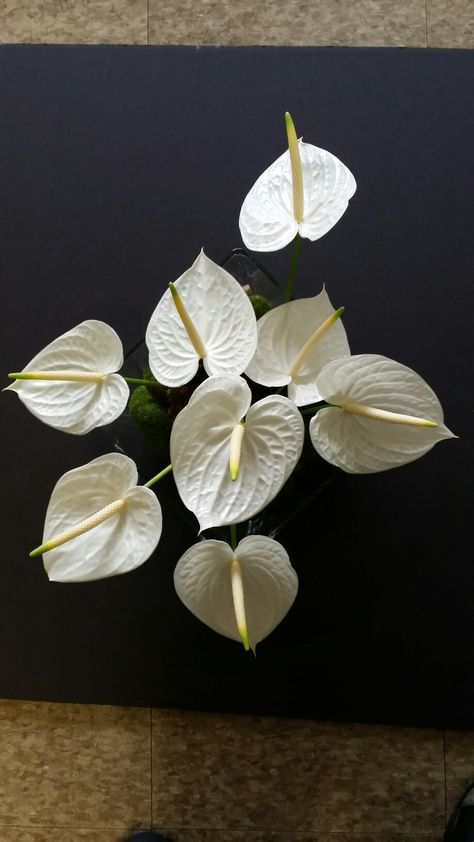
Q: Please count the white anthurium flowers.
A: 8